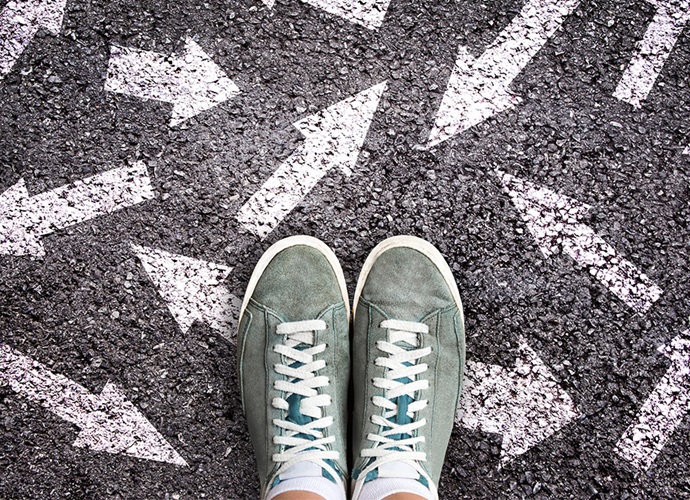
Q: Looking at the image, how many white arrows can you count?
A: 12